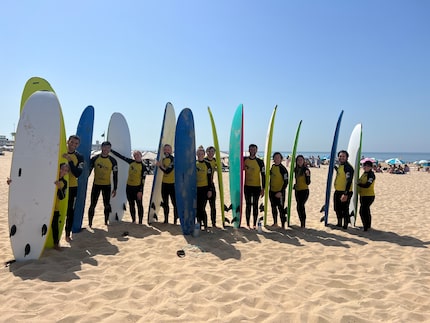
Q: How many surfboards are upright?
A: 12